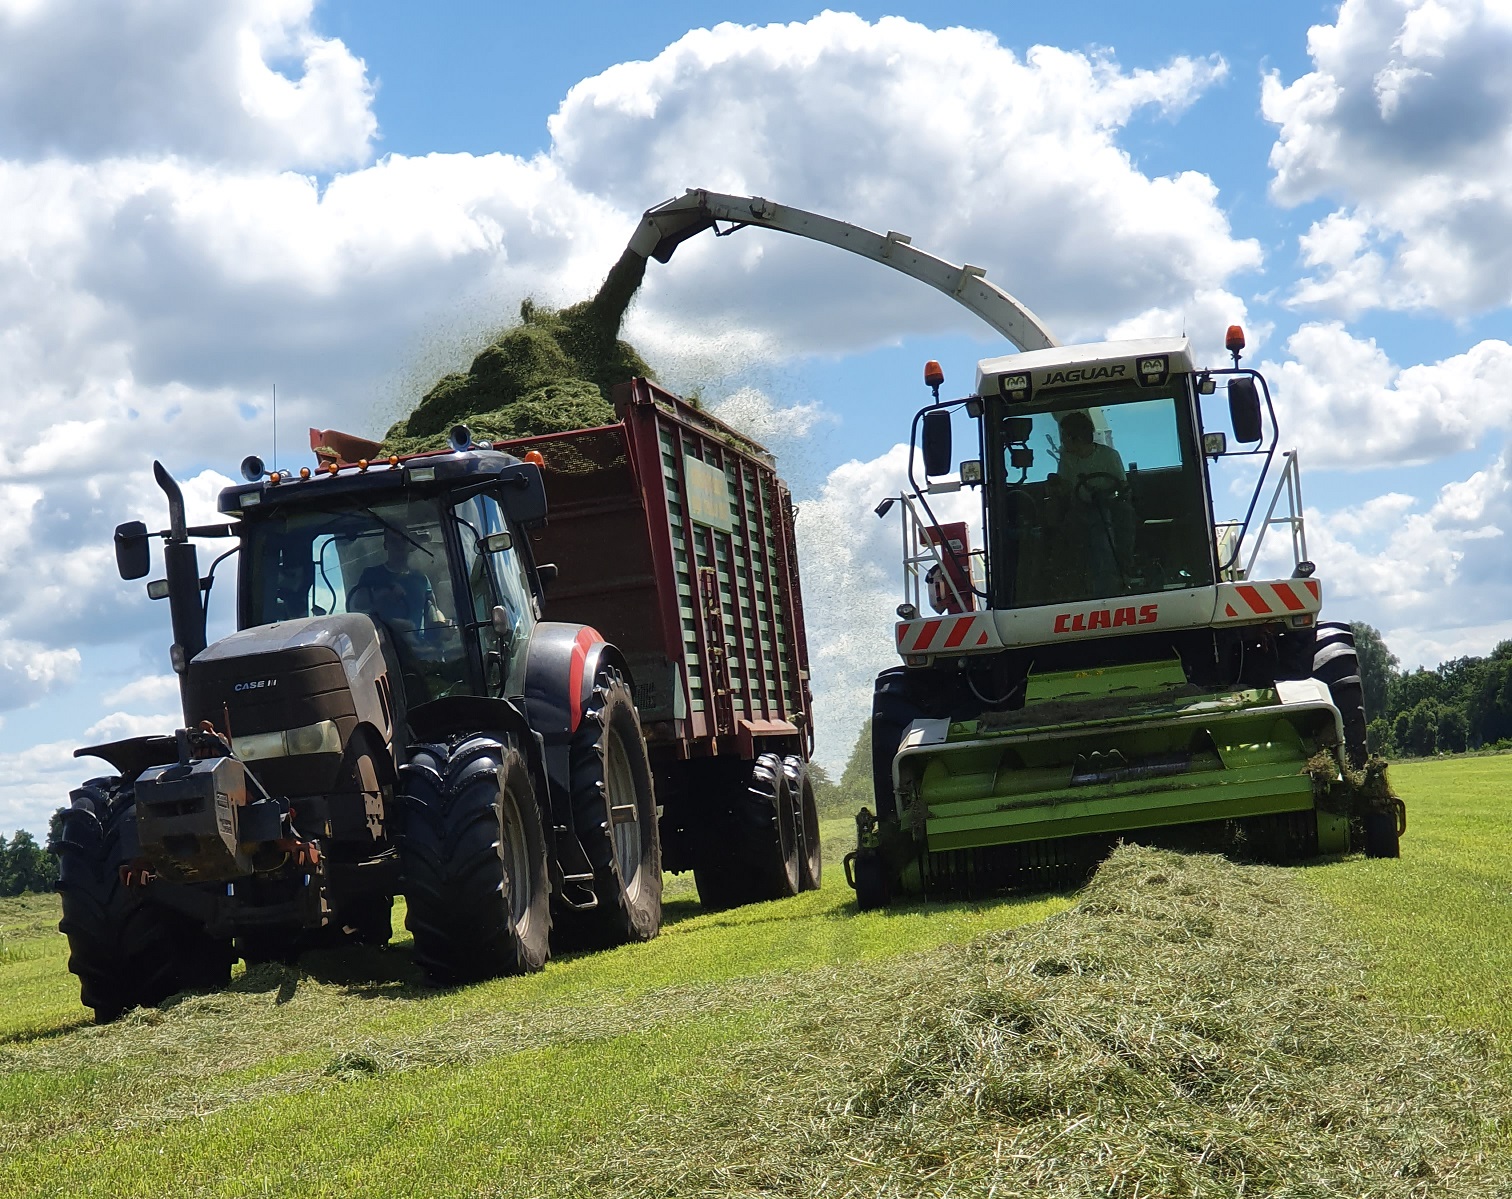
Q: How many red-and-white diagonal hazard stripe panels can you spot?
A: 2